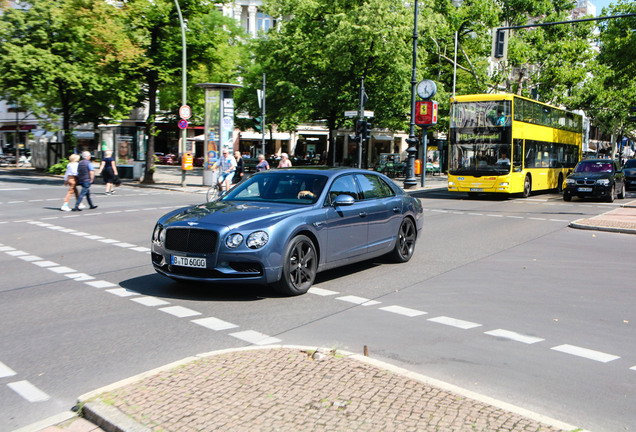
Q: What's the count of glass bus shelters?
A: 1